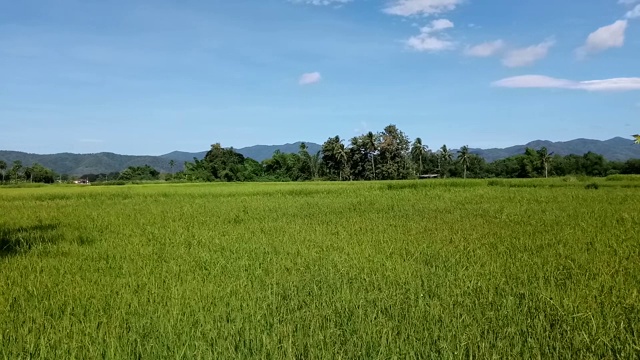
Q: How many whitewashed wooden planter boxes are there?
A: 0